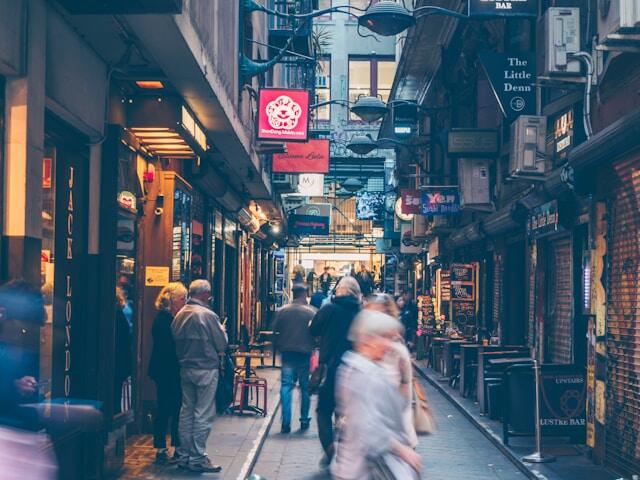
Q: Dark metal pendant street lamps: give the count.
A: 4